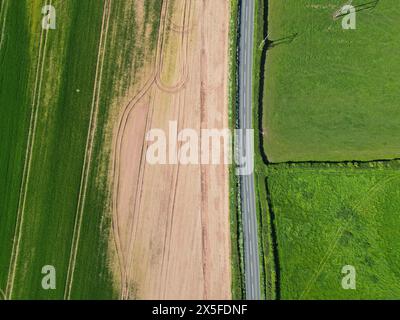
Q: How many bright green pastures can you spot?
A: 2